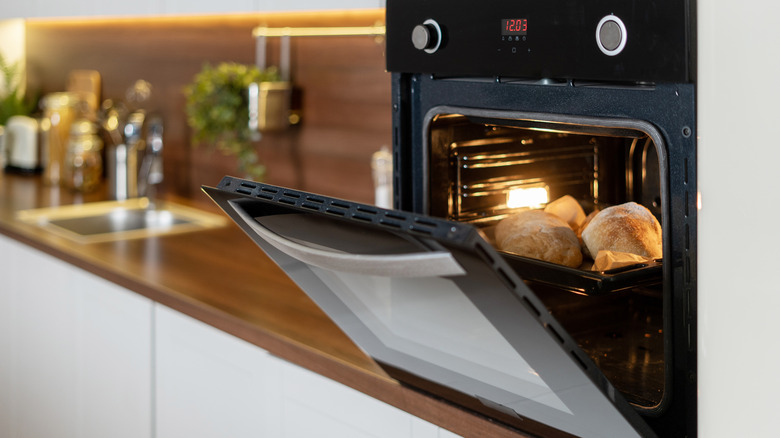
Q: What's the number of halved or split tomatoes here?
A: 0